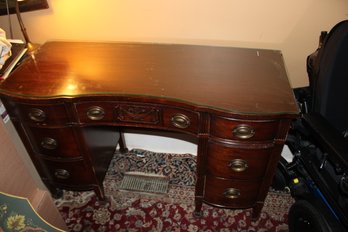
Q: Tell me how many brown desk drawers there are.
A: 7